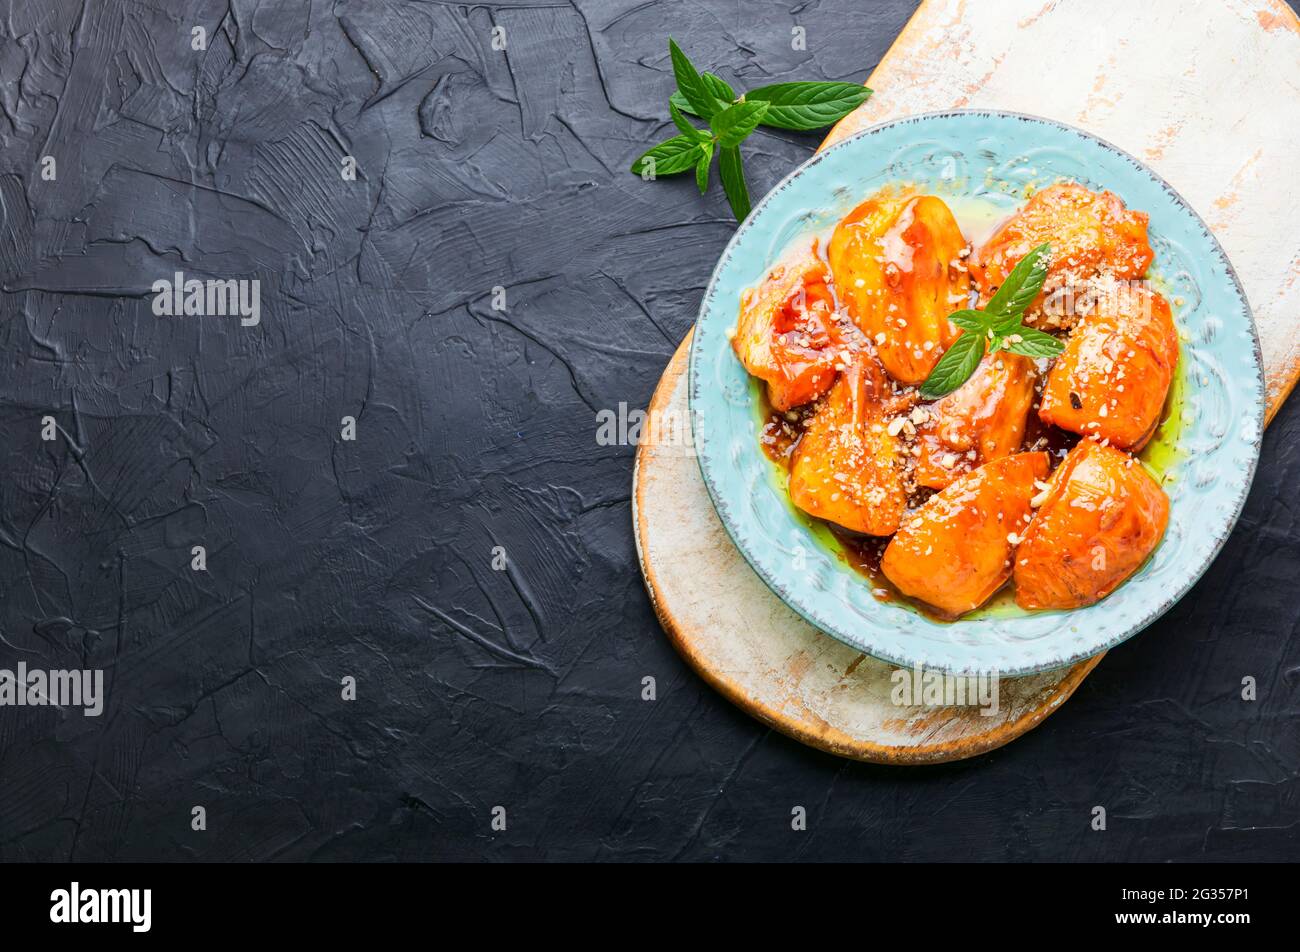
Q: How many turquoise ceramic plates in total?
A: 1